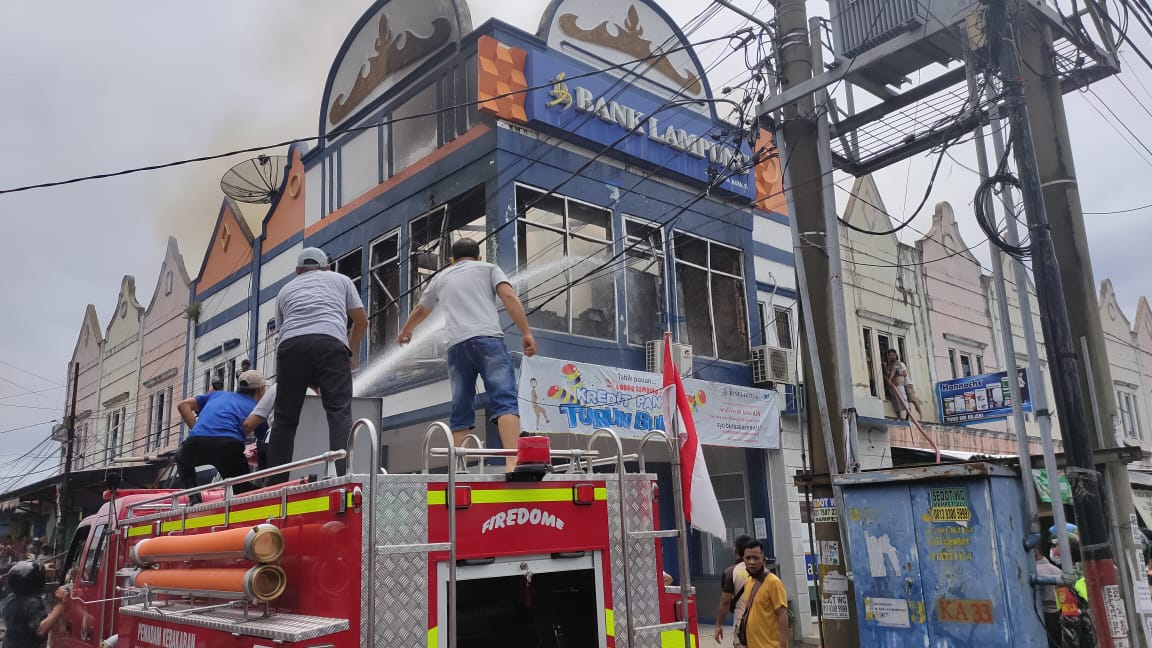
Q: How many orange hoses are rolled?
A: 2